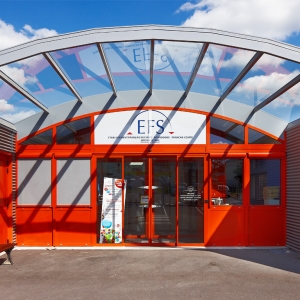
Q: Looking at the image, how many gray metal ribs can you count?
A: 7